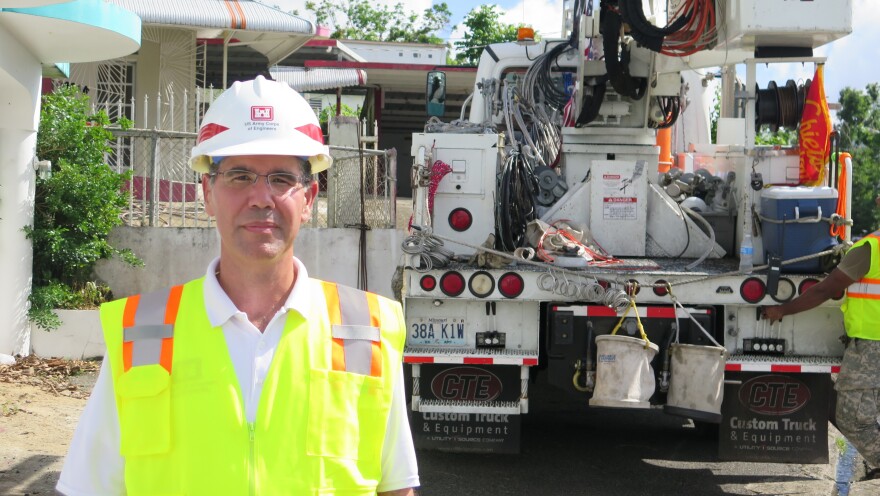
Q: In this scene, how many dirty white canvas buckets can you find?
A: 2